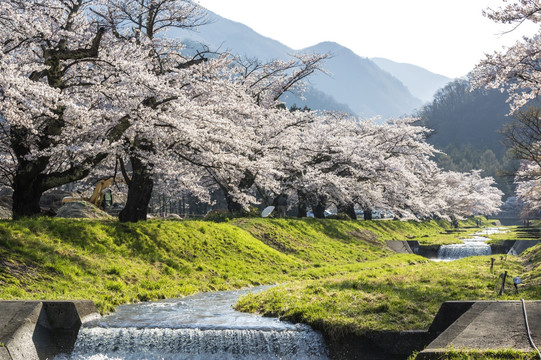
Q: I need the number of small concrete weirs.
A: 2